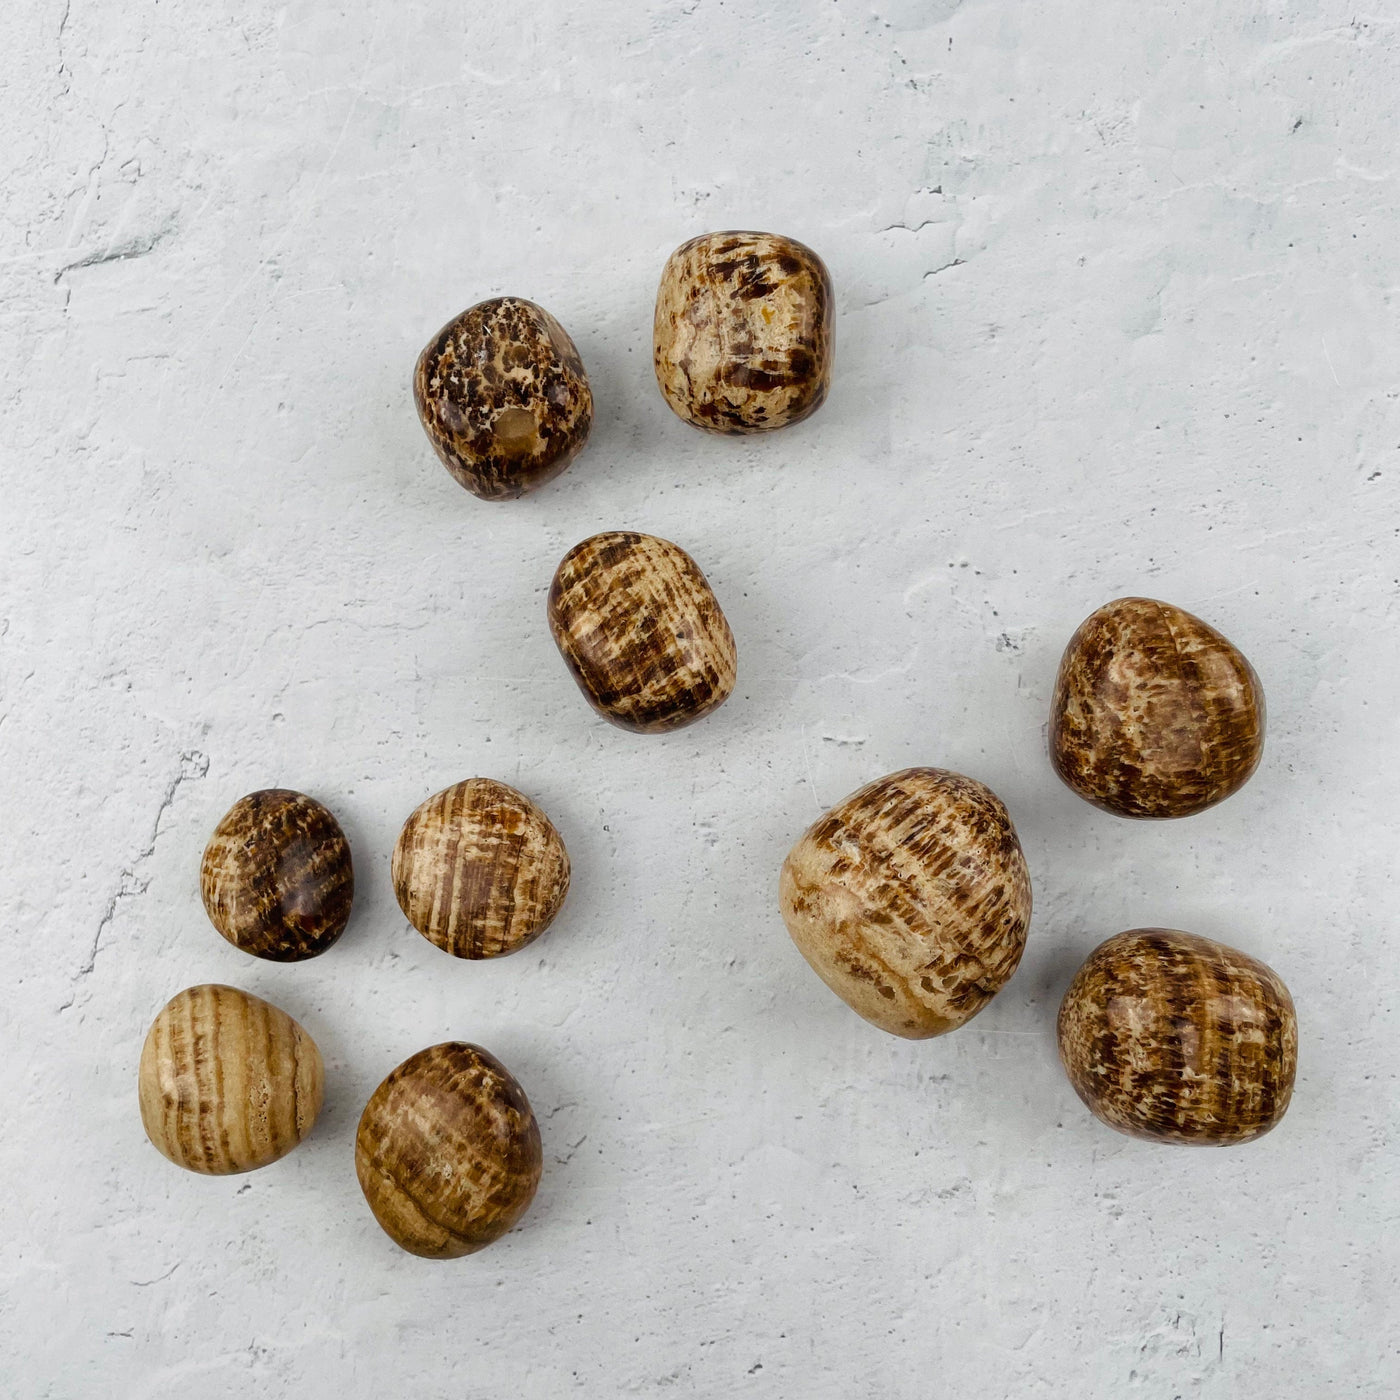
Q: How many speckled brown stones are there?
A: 10